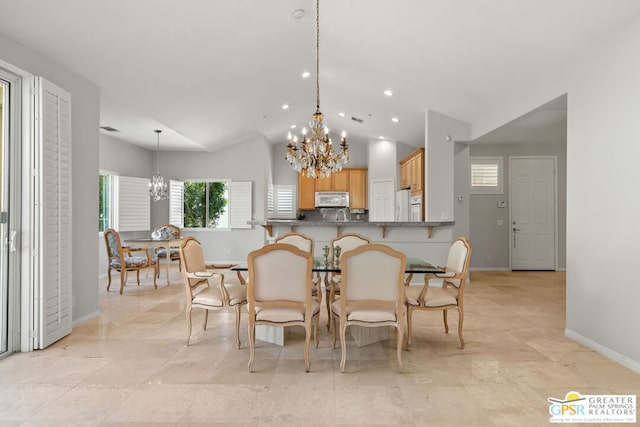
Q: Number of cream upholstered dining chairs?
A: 6